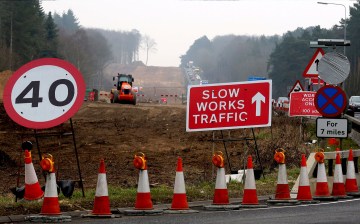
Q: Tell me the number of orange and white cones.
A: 12